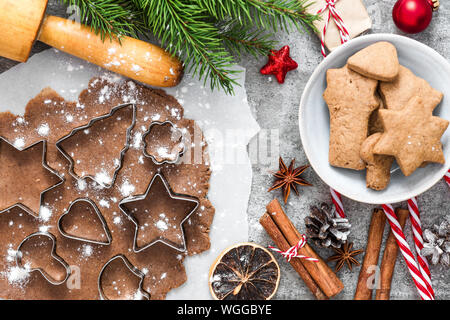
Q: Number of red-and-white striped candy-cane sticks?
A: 4